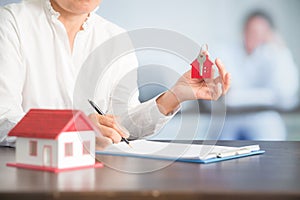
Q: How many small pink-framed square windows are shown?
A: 3